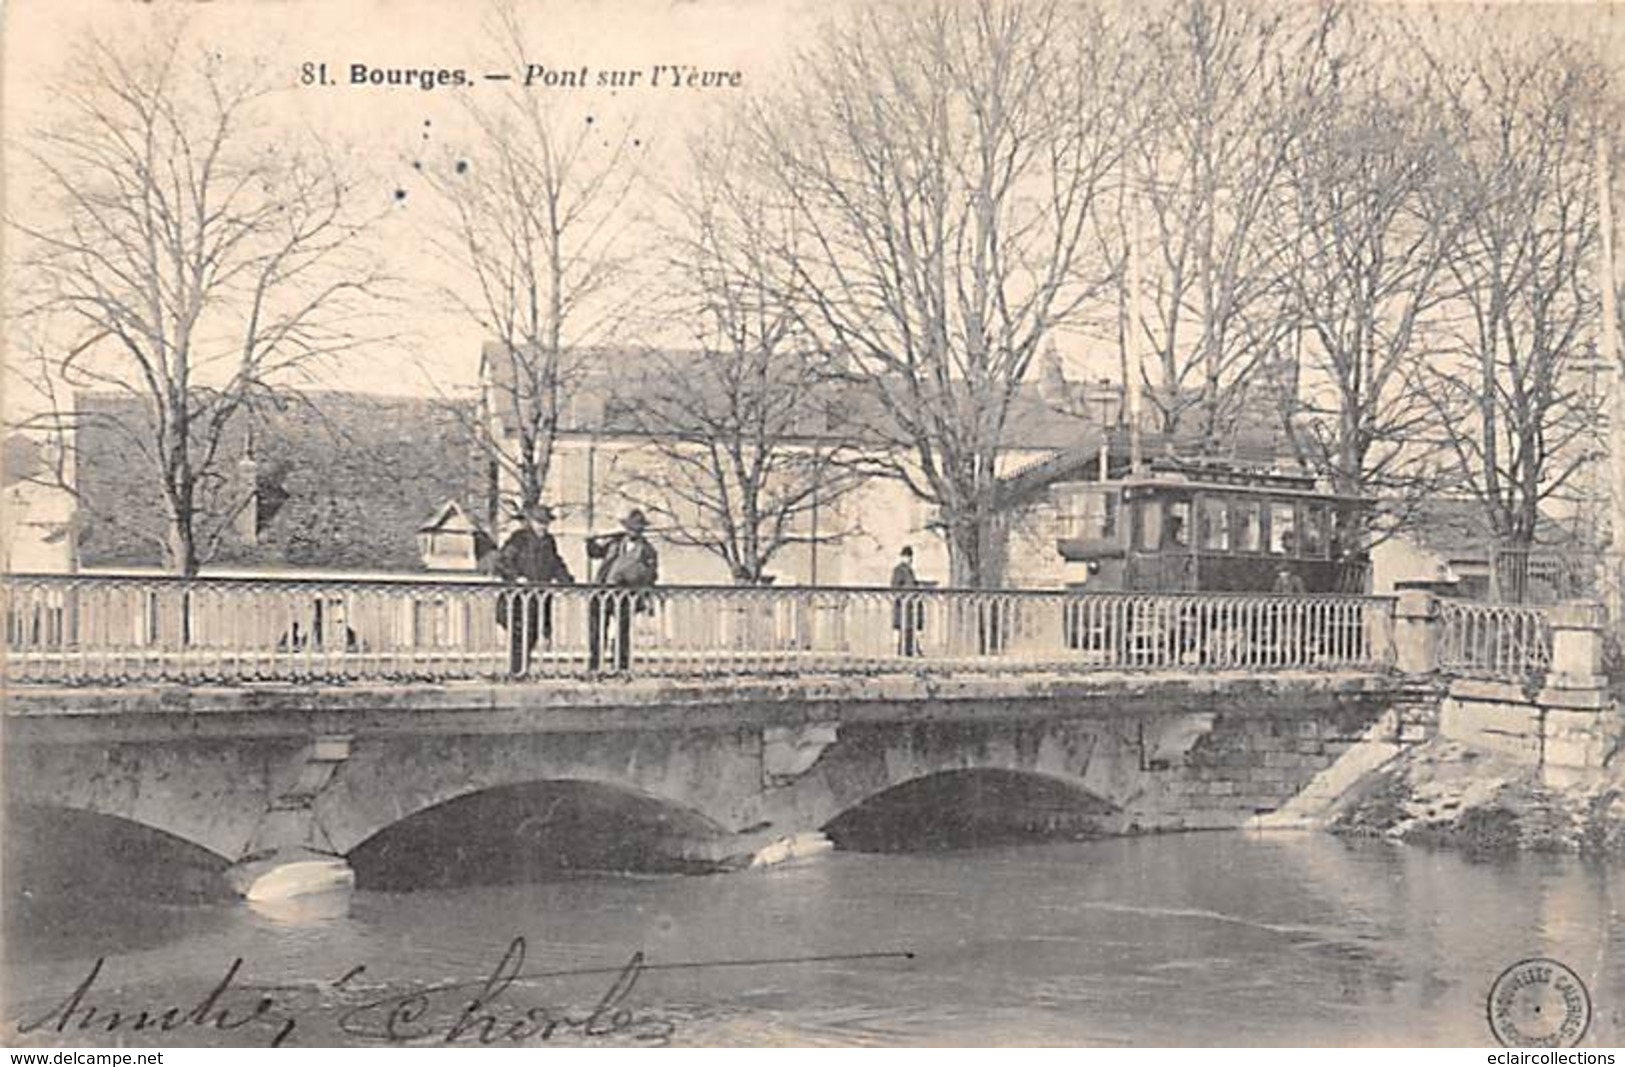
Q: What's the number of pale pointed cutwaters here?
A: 2